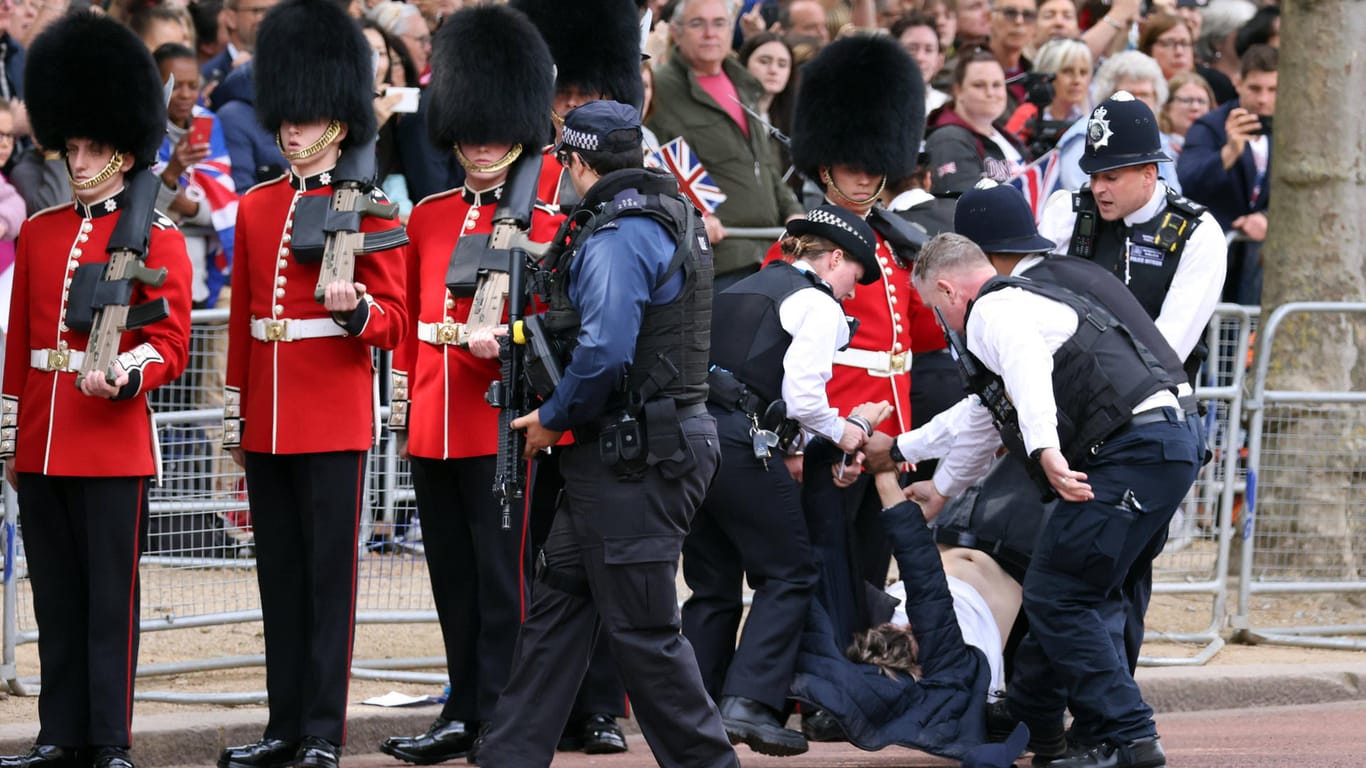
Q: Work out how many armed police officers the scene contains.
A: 1